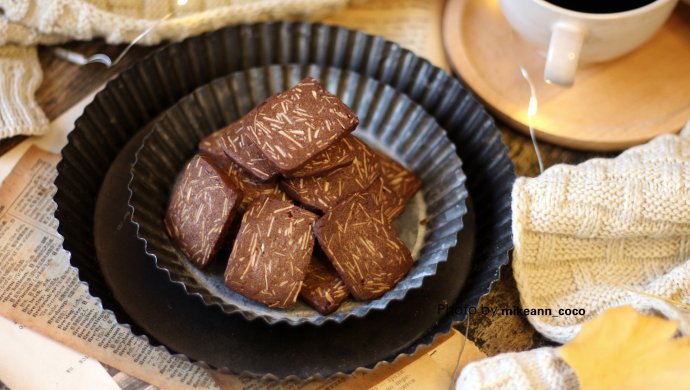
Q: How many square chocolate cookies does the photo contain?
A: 11